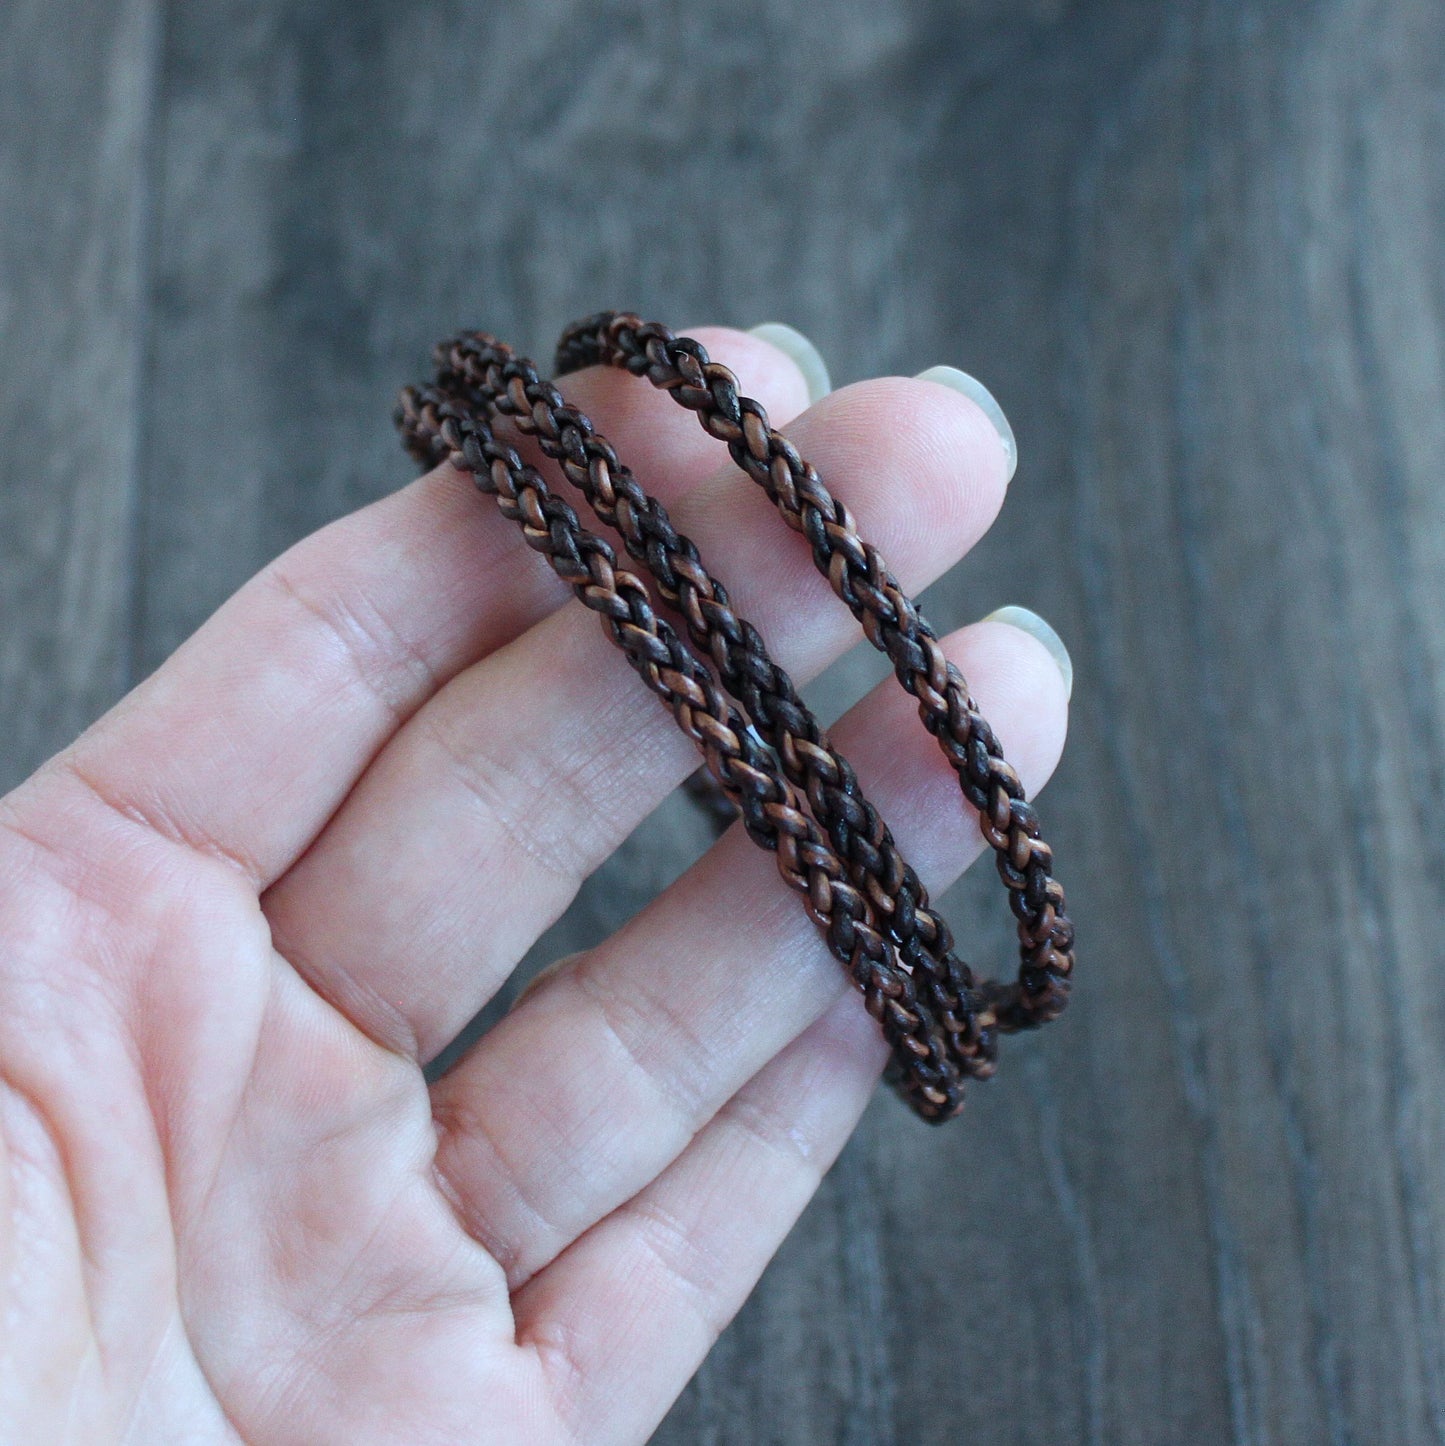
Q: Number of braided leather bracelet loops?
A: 3